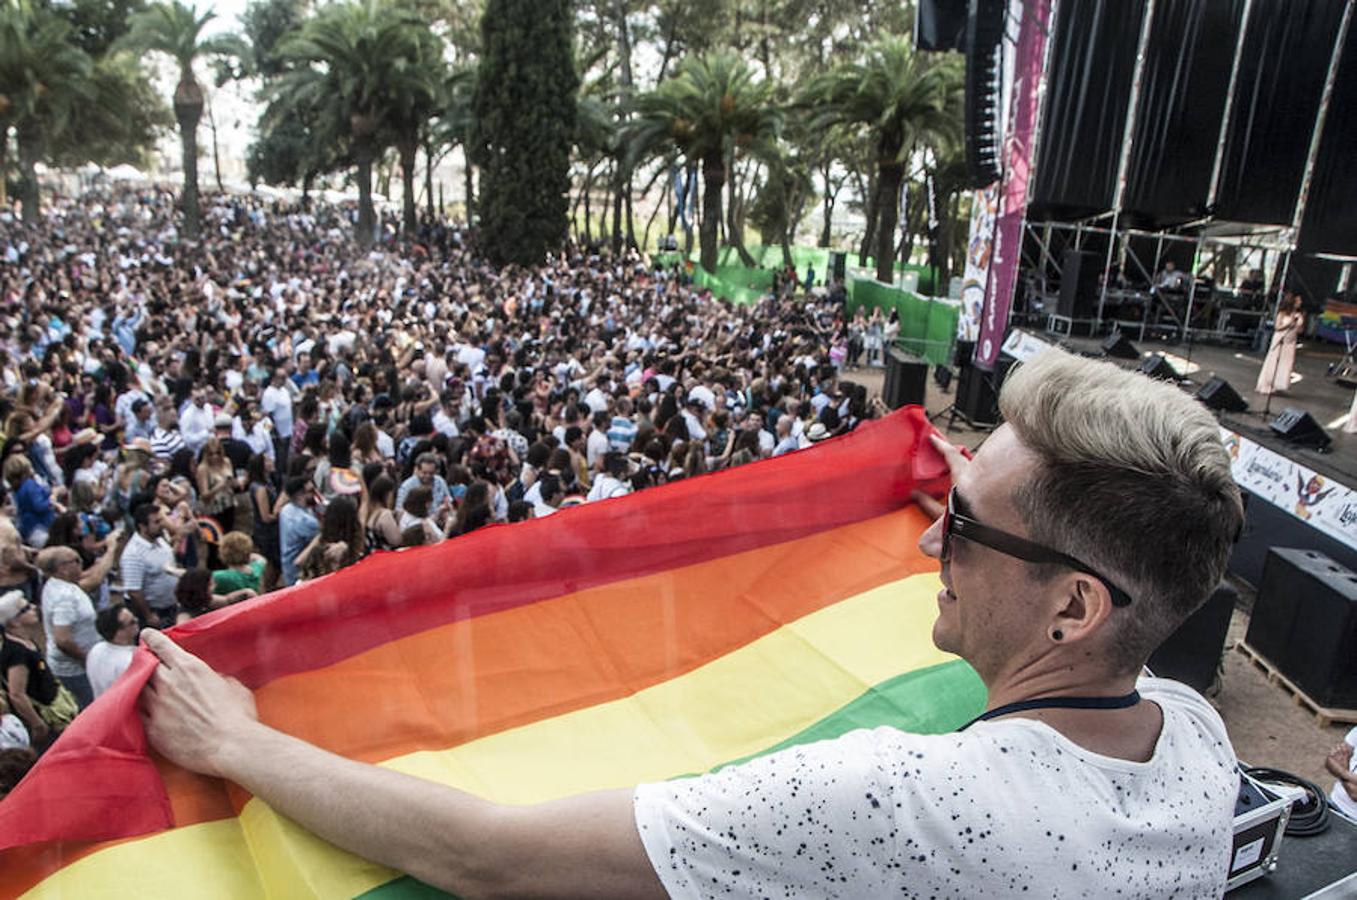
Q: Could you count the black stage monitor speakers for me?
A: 4